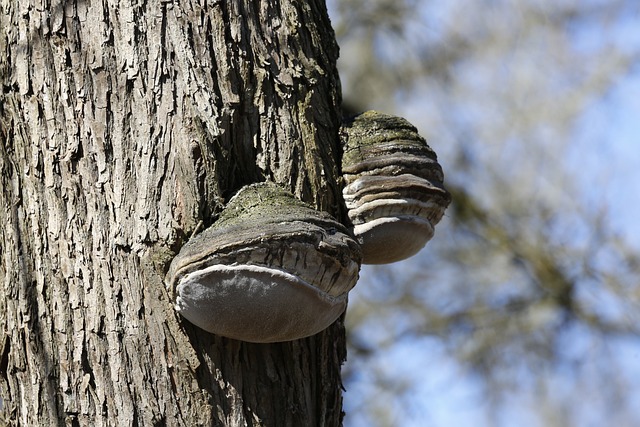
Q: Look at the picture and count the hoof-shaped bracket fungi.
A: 2